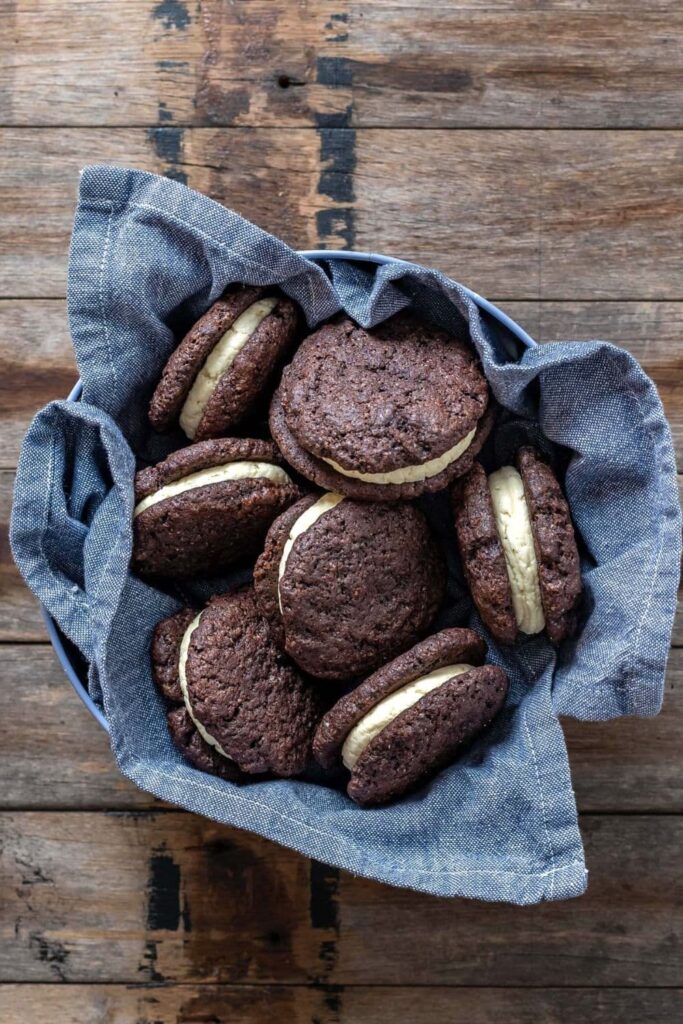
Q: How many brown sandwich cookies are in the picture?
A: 7